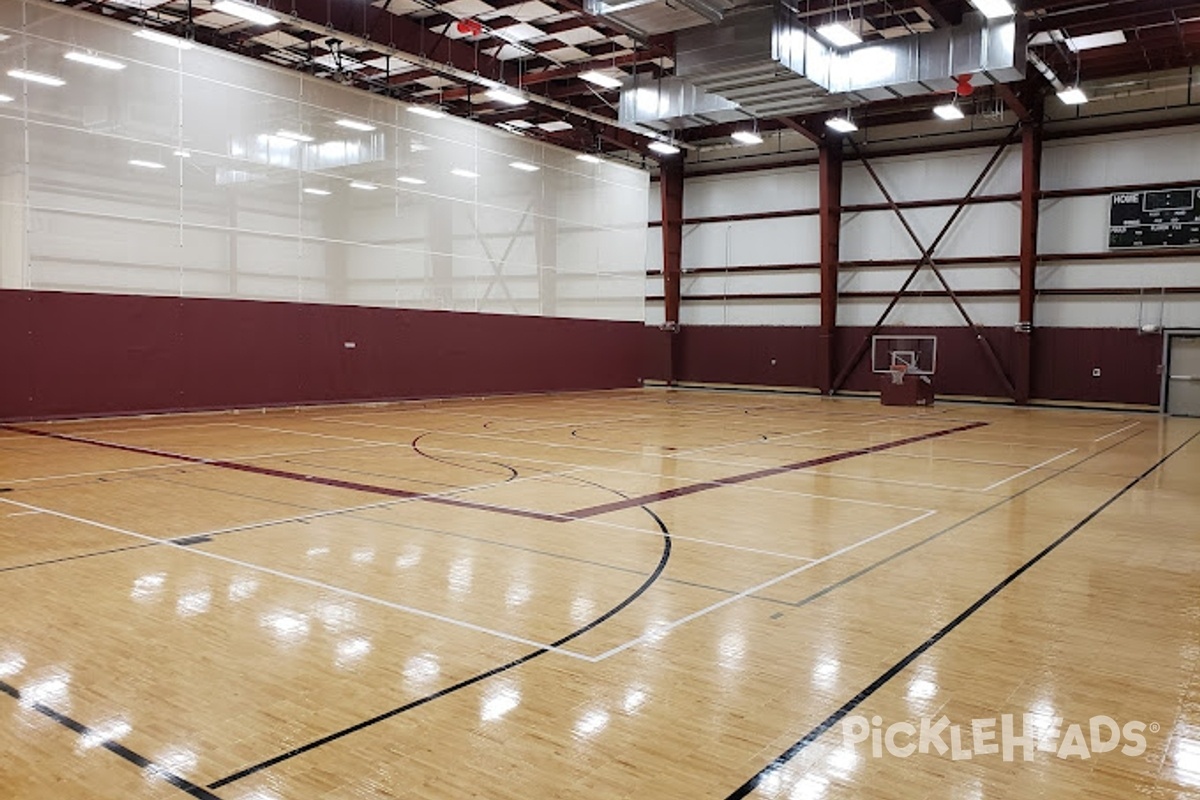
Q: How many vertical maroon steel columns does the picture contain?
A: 3